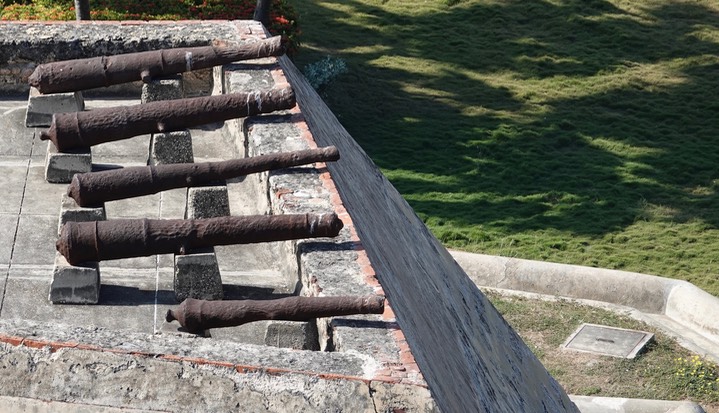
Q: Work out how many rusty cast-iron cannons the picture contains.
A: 5